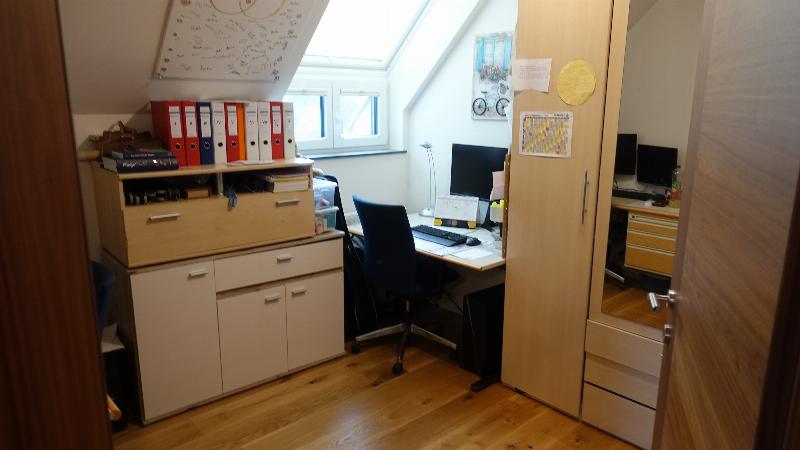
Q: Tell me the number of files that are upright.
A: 10